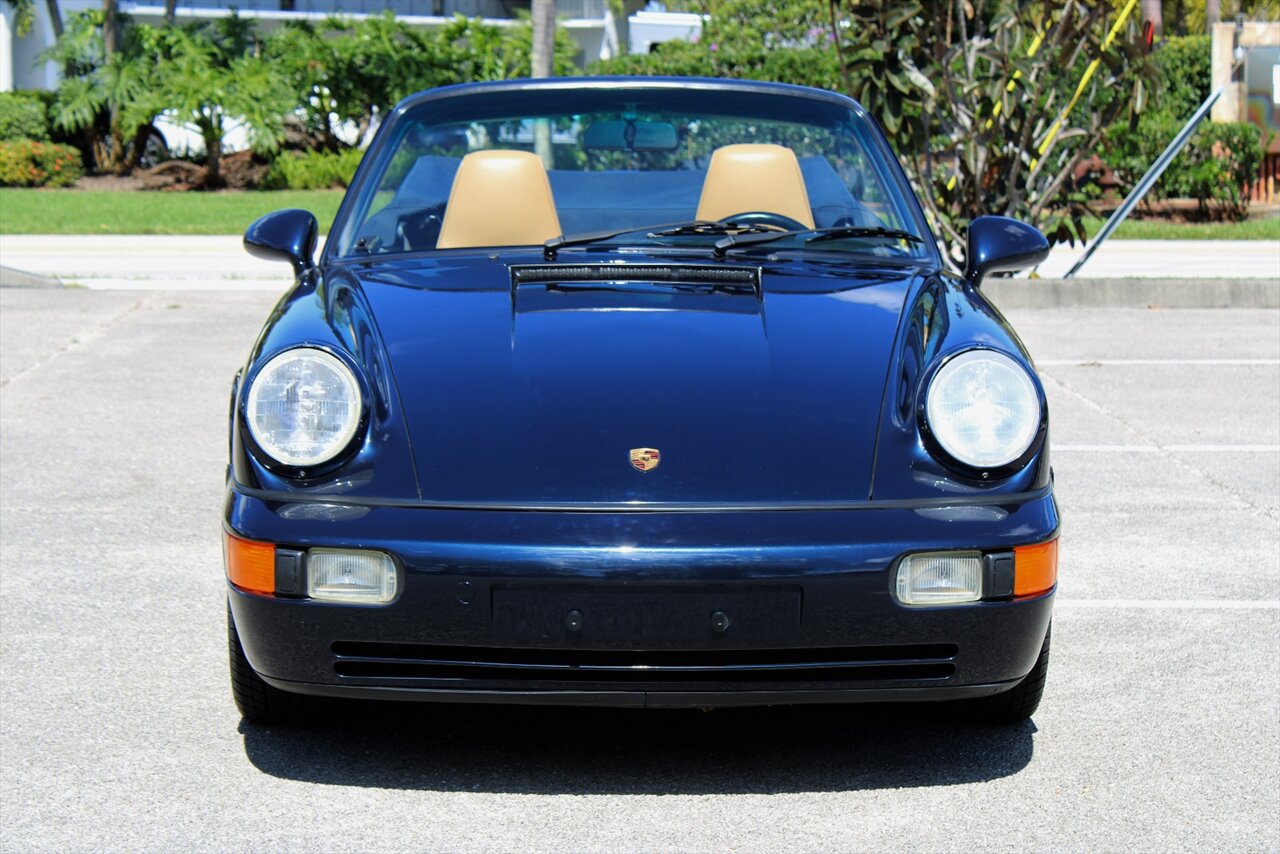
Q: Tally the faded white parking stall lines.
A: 3